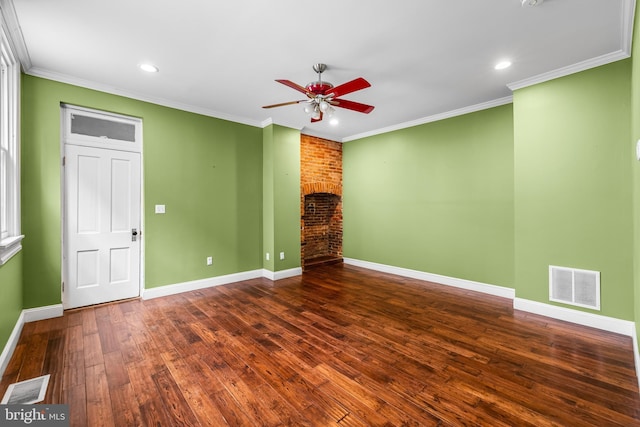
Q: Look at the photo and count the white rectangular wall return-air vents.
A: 1